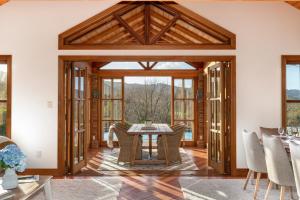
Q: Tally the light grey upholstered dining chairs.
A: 3